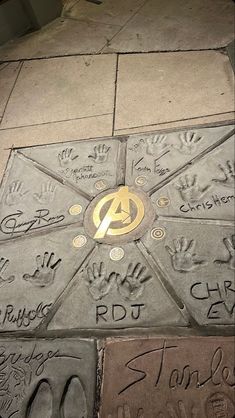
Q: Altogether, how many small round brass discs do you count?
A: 7